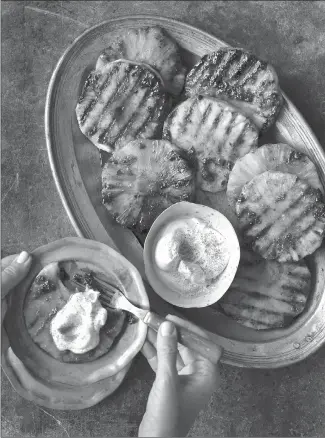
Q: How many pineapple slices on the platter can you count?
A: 8